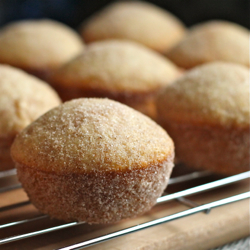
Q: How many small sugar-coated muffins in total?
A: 7